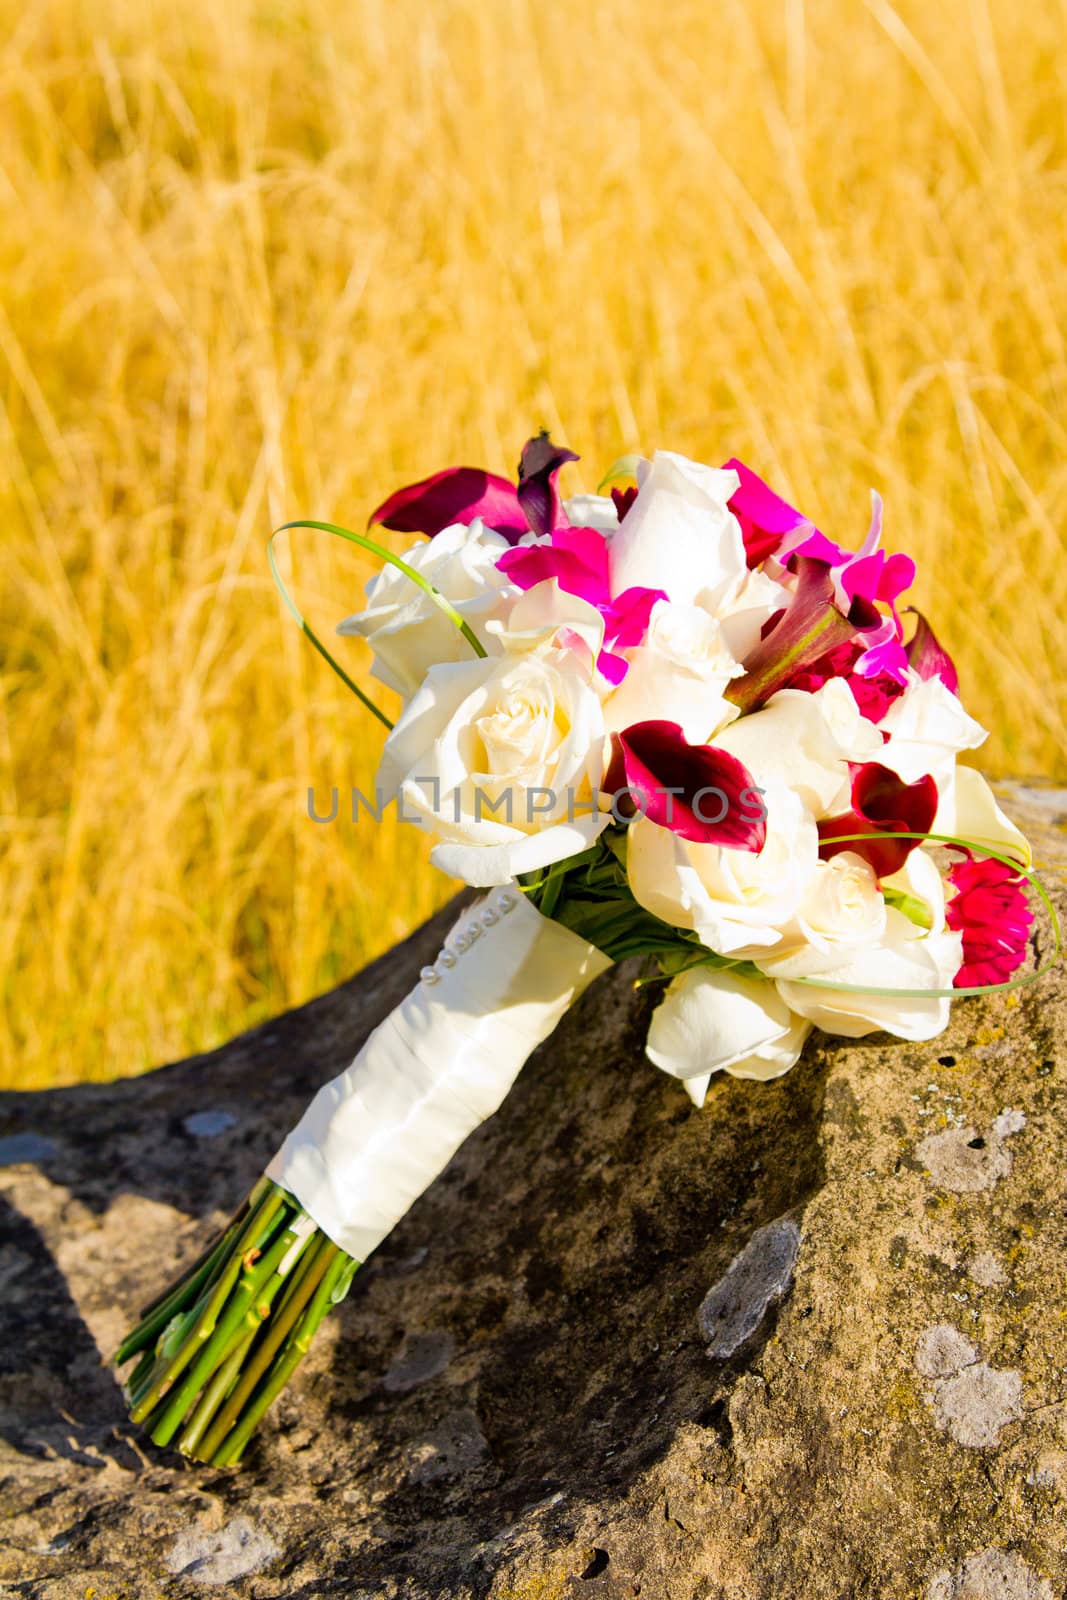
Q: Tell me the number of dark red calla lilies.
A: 6